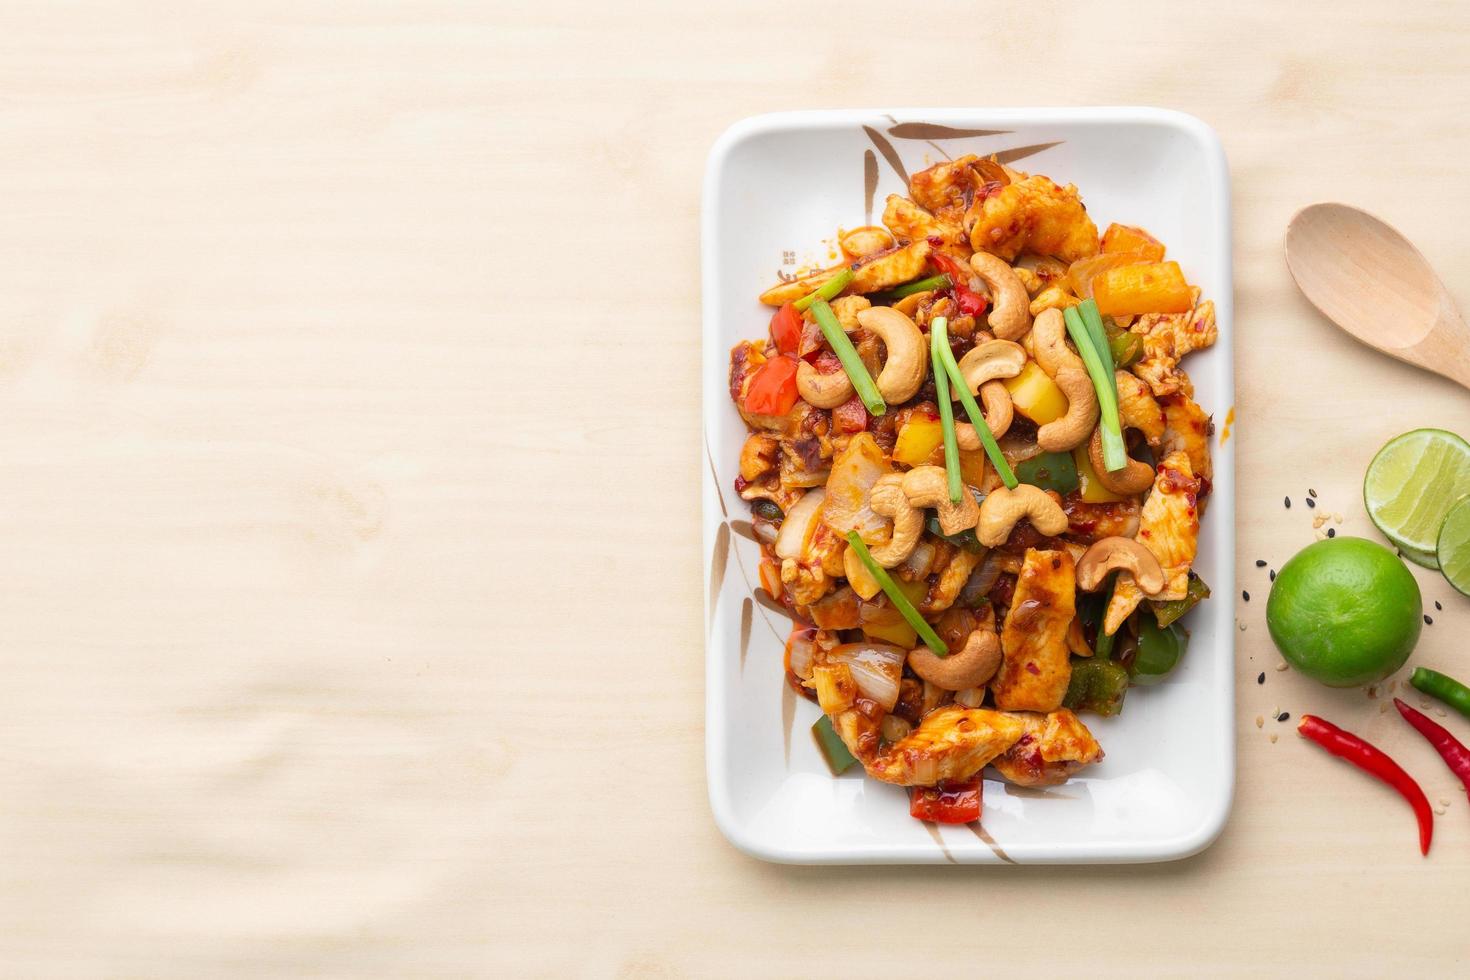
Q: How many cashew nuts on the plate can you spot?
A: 13